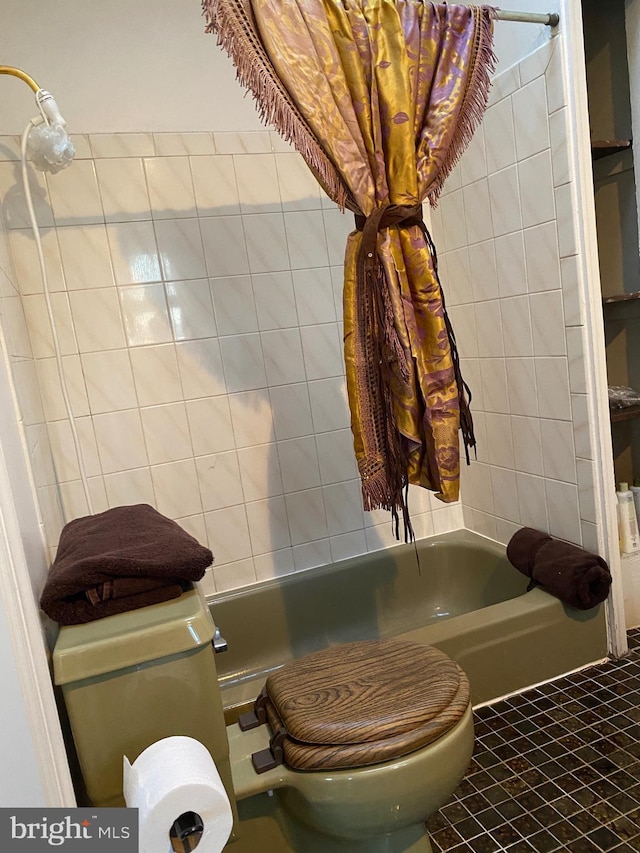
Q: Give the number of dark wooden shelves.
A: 3